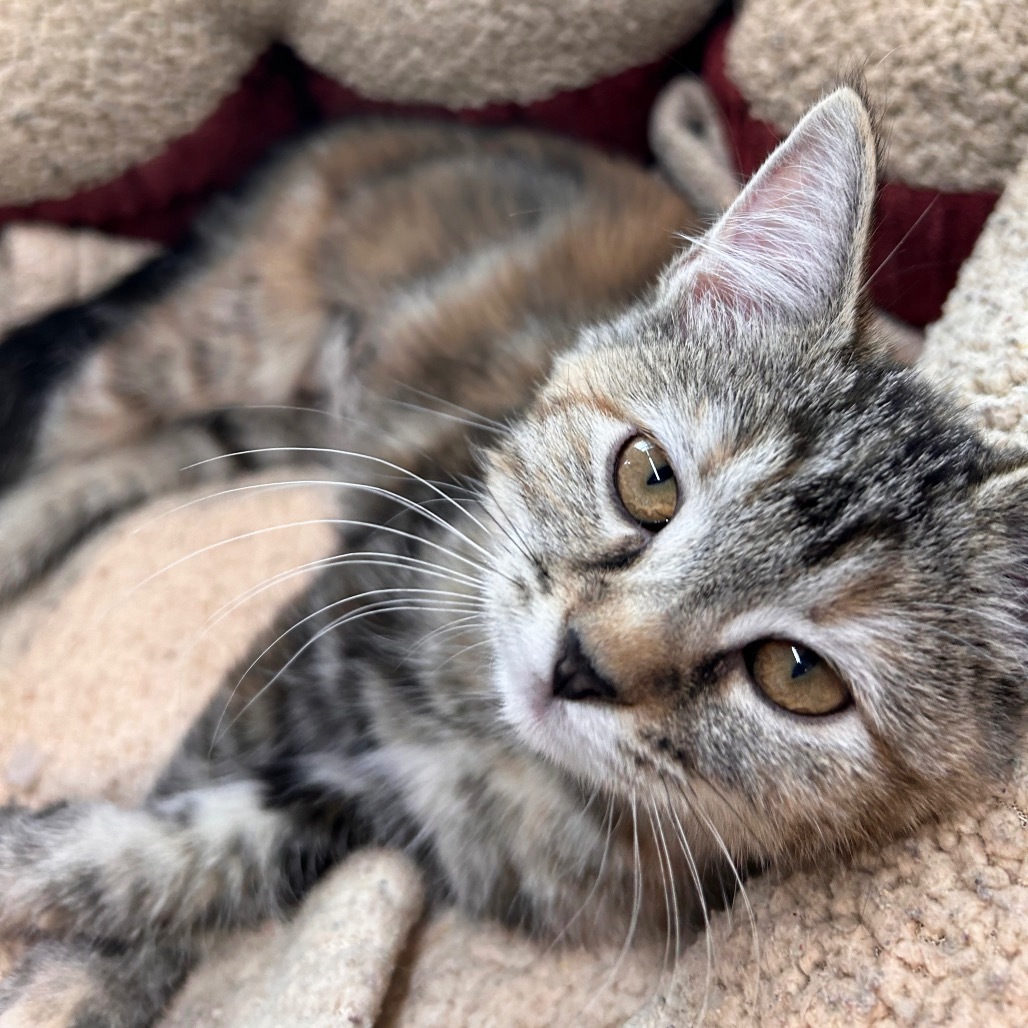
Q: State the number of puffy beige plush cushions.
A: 3